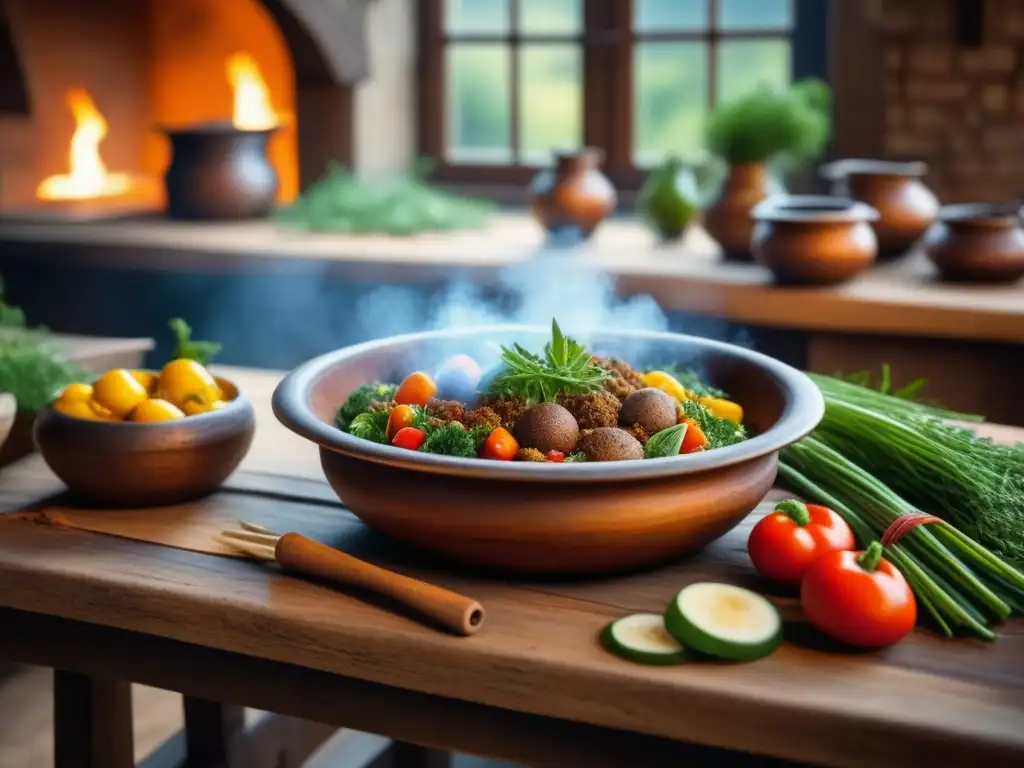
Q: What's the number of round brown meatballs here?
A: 3